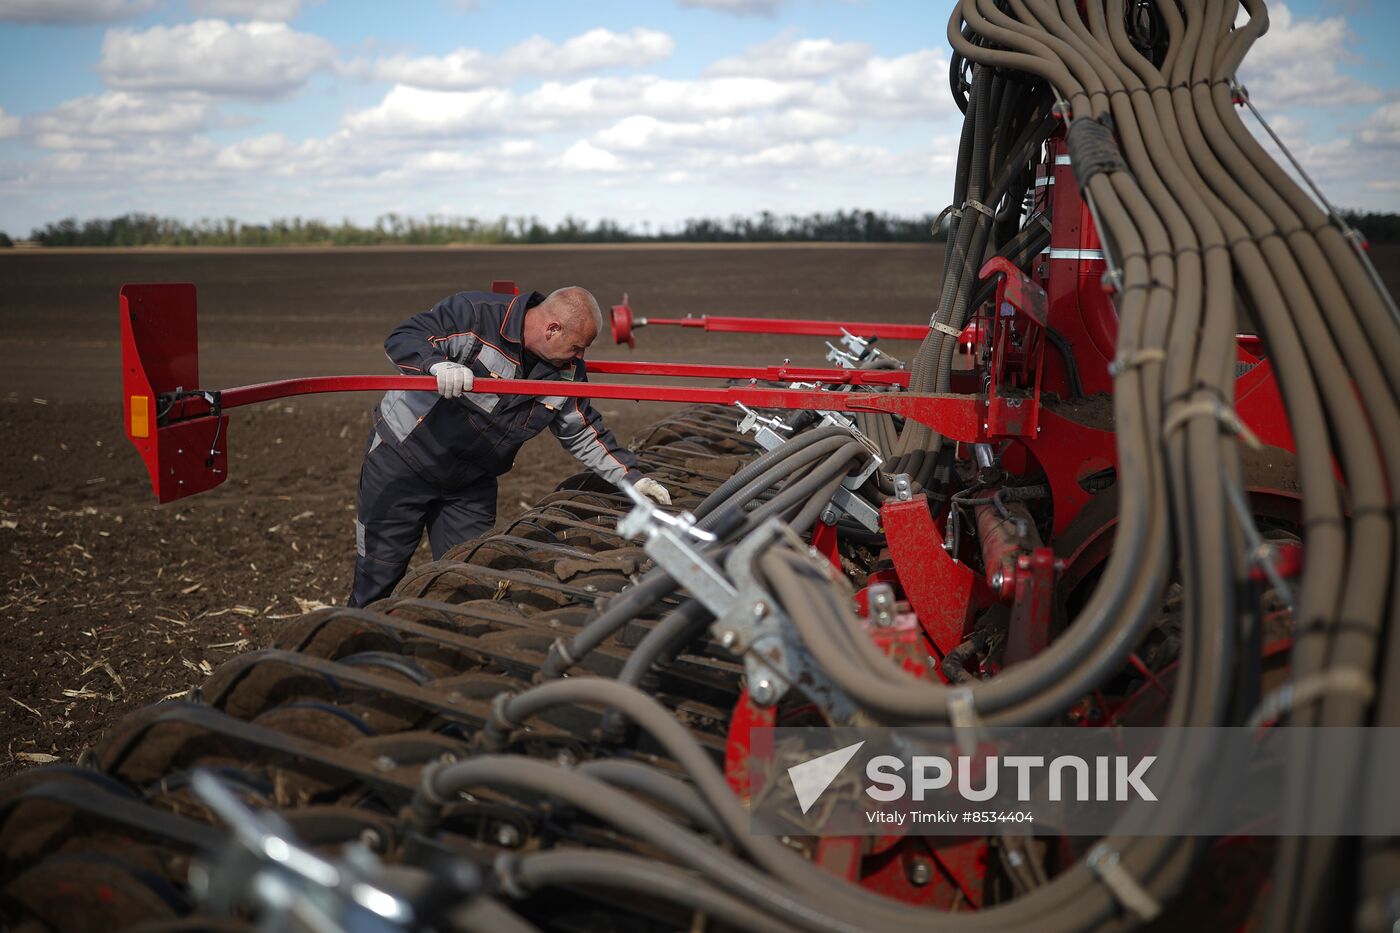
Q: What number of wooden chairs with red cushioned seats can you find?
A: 0